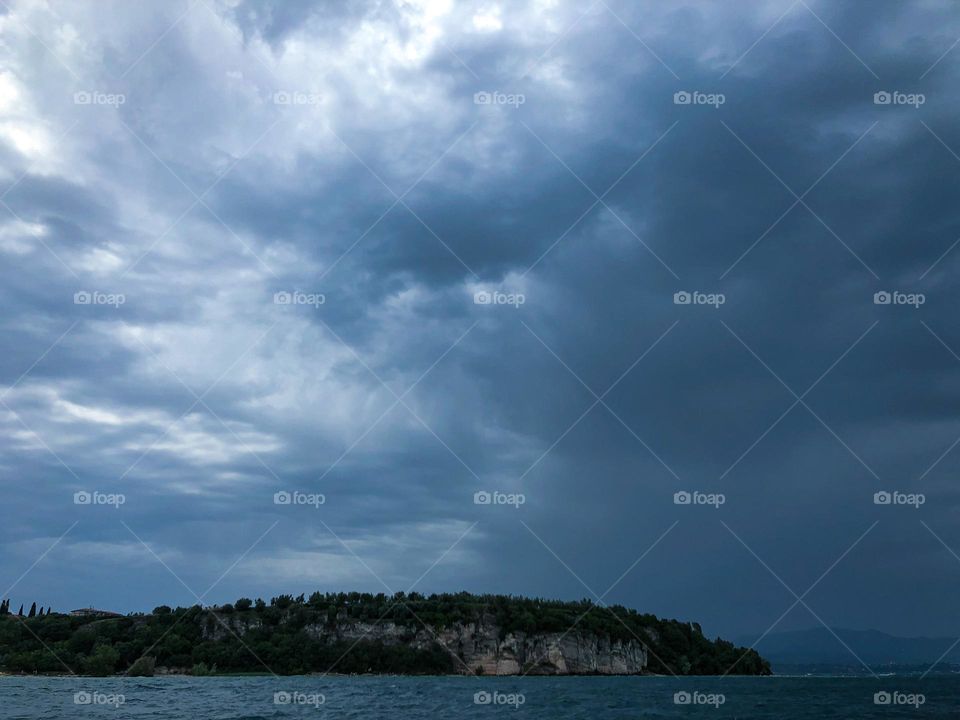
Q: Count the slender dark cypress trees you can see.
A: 6